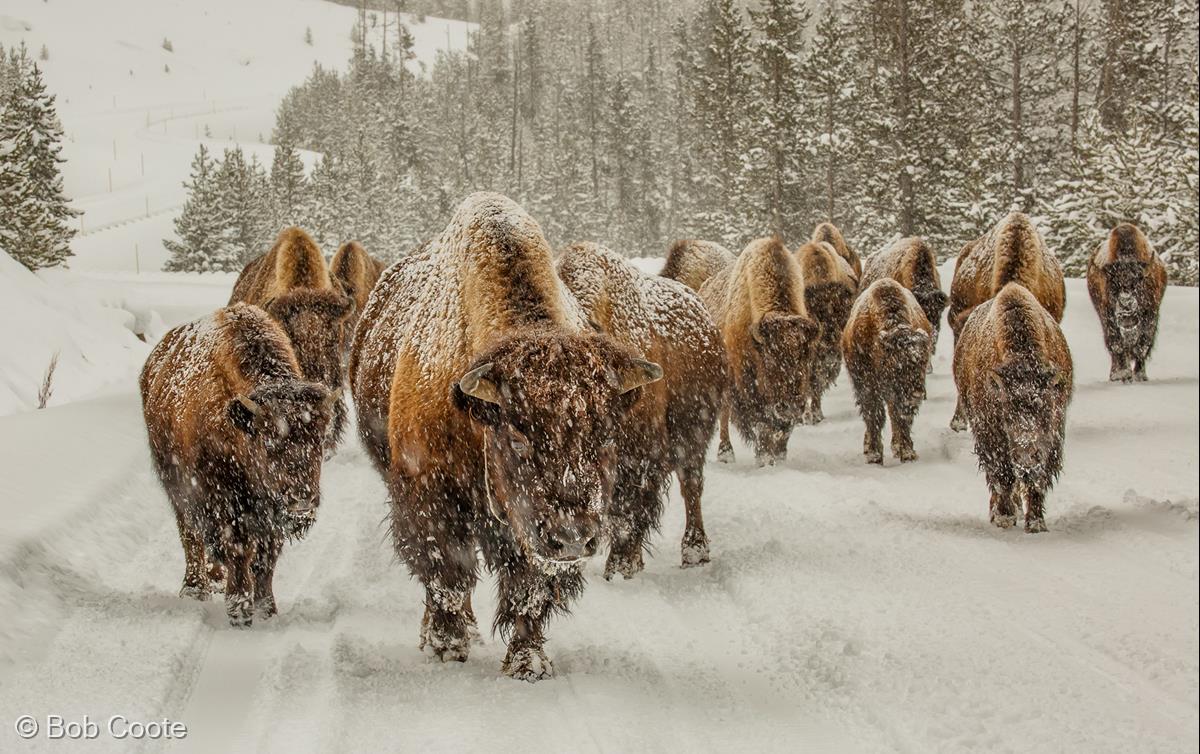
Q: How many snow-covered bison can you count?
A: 14